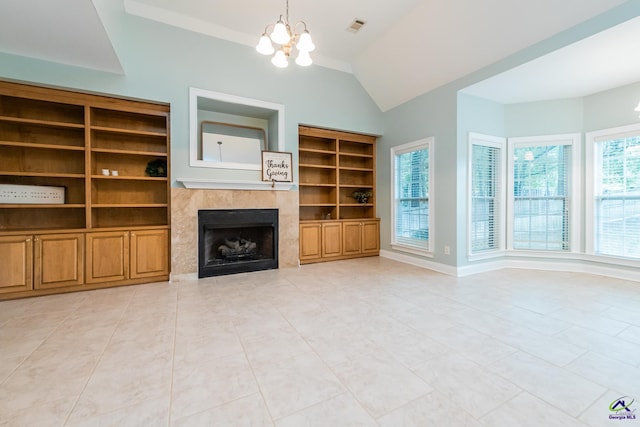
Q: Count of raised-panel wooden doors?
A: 8